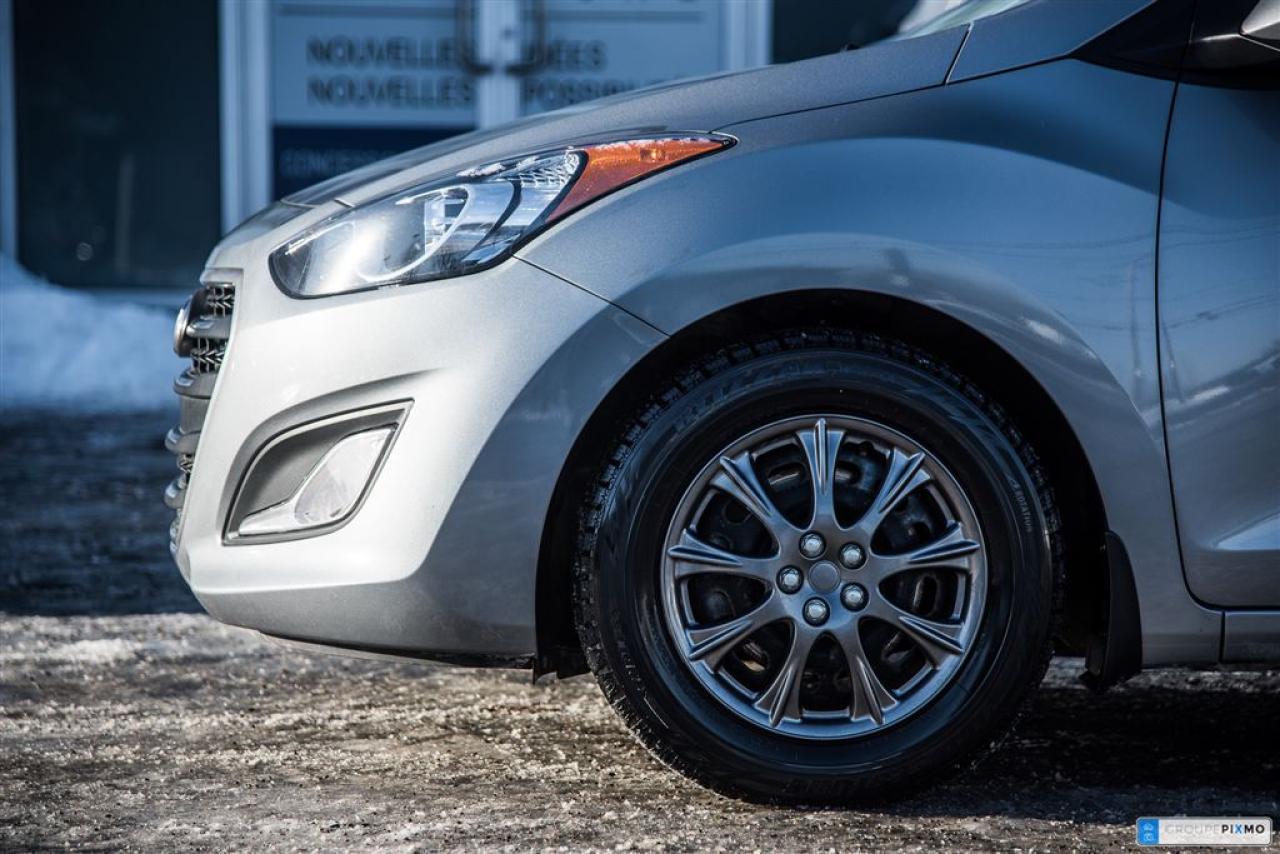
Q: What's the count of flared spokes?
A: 9